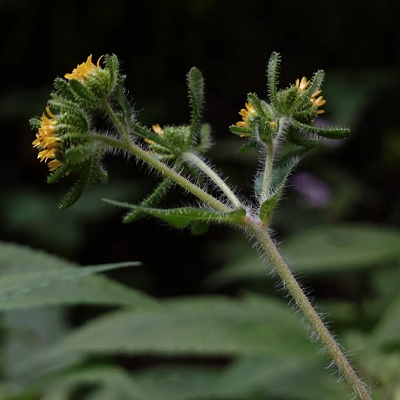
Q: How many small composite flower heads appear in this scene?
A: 5